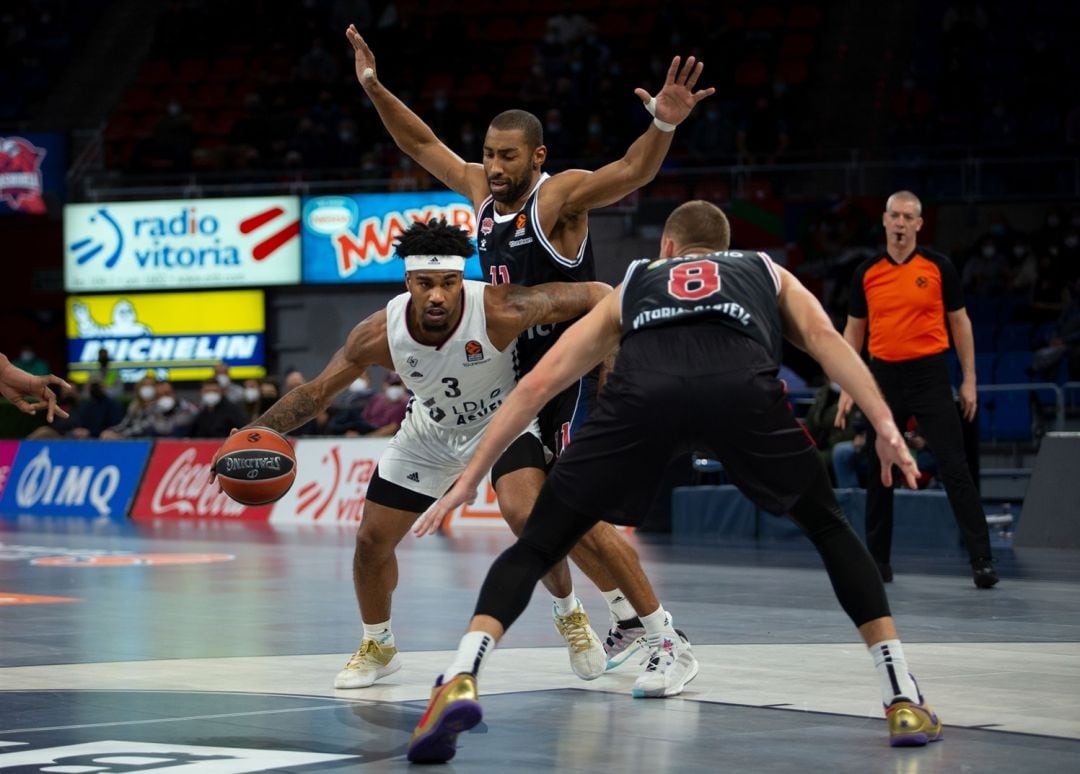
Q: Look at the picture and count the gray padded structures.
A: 1